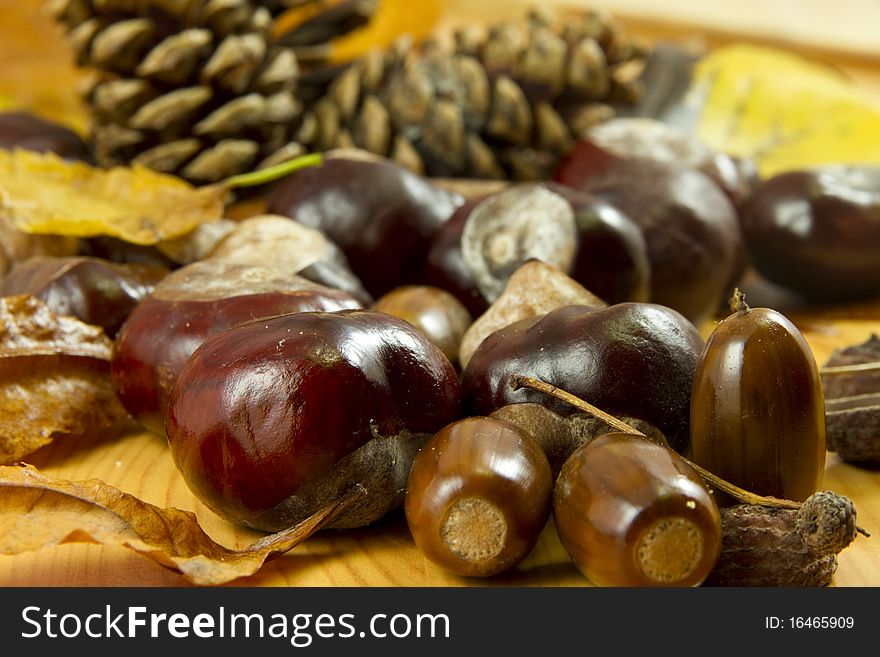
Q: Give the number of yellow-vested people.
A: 0